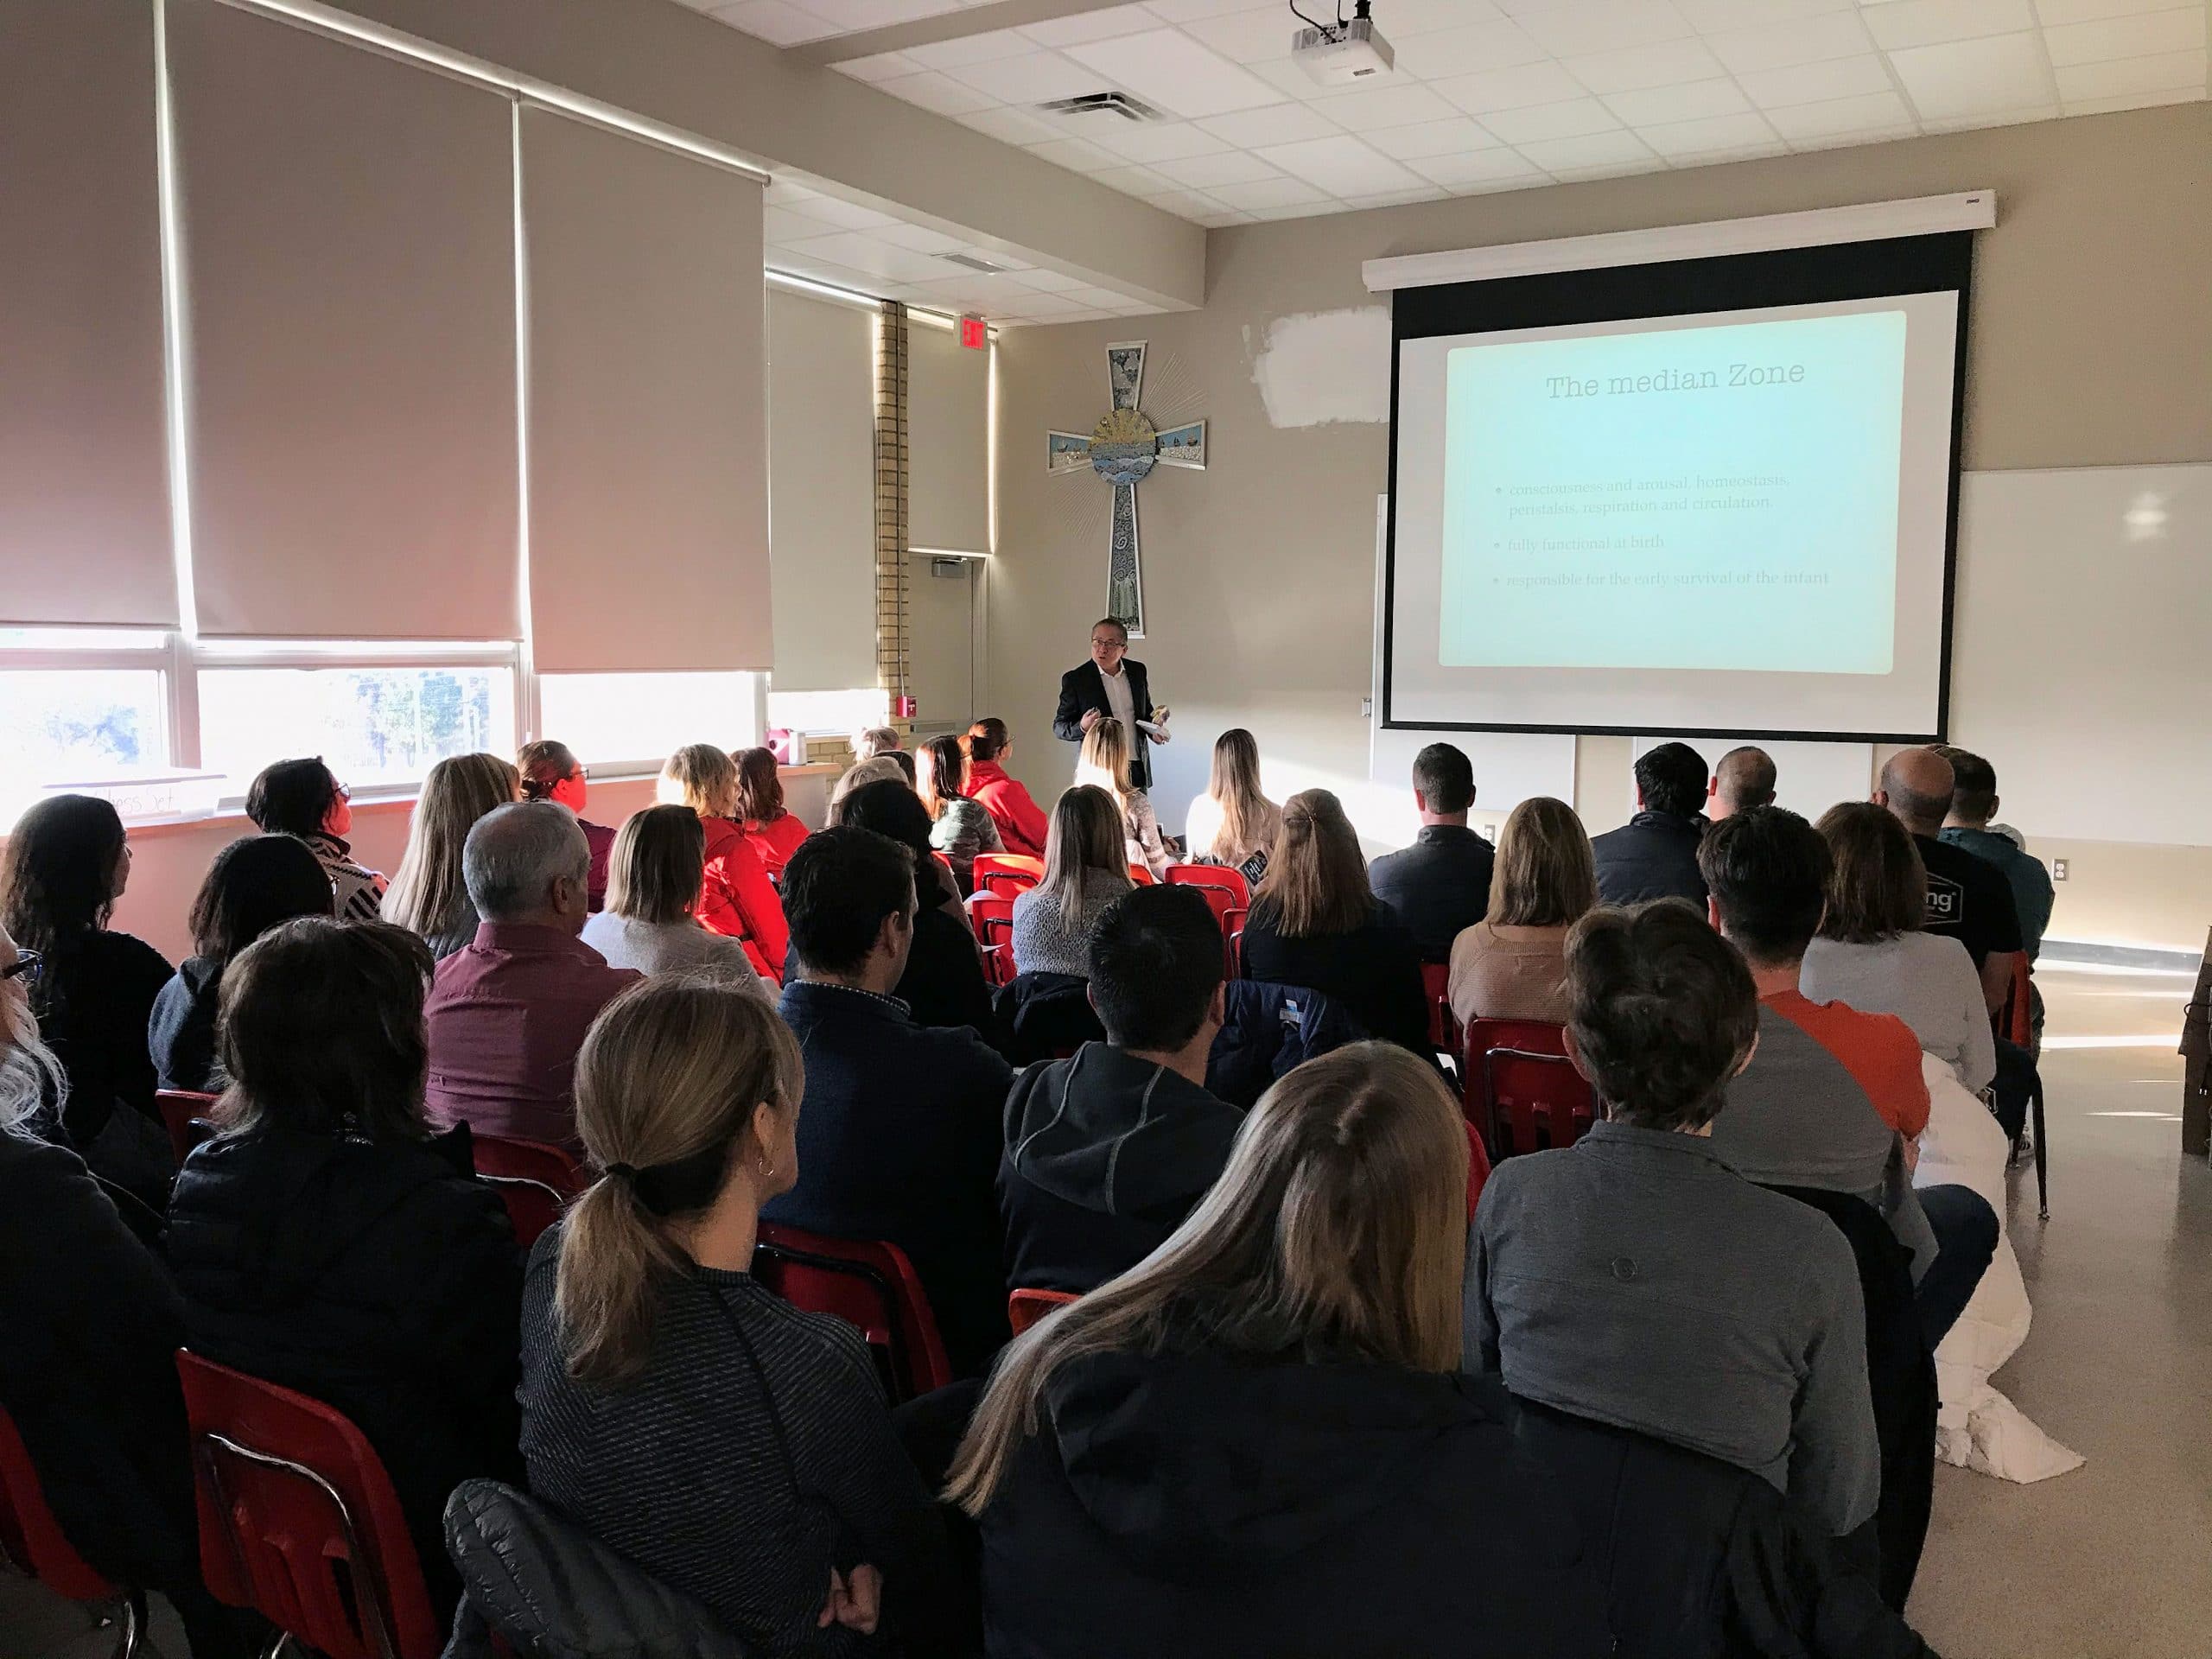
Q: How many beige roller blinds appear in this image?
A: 5